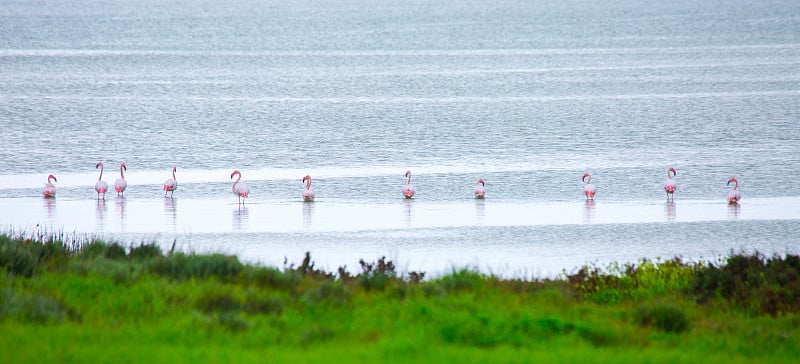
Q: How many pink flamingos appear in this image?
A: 11